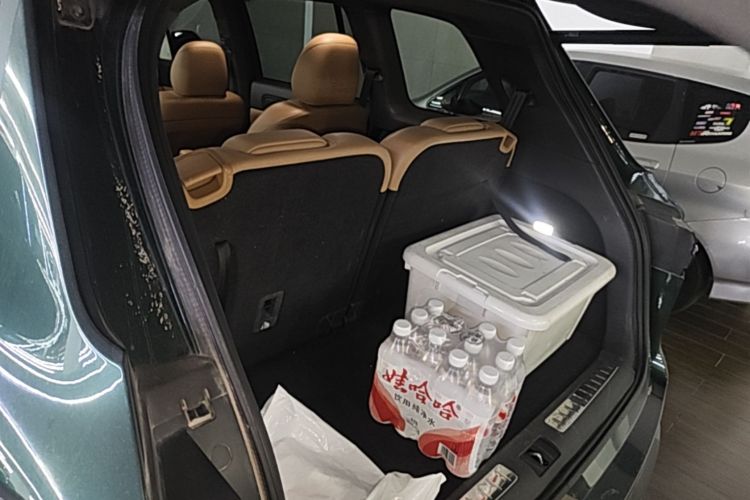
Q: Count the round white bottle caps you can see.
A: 10